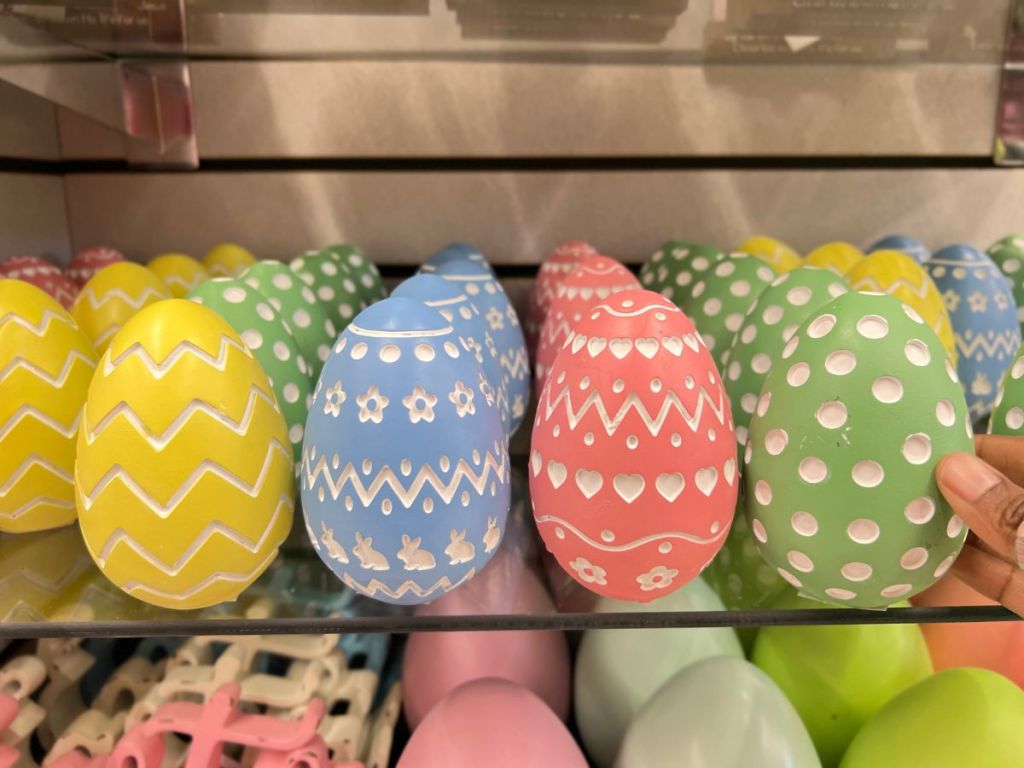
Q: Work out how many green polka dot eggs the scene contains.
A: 11